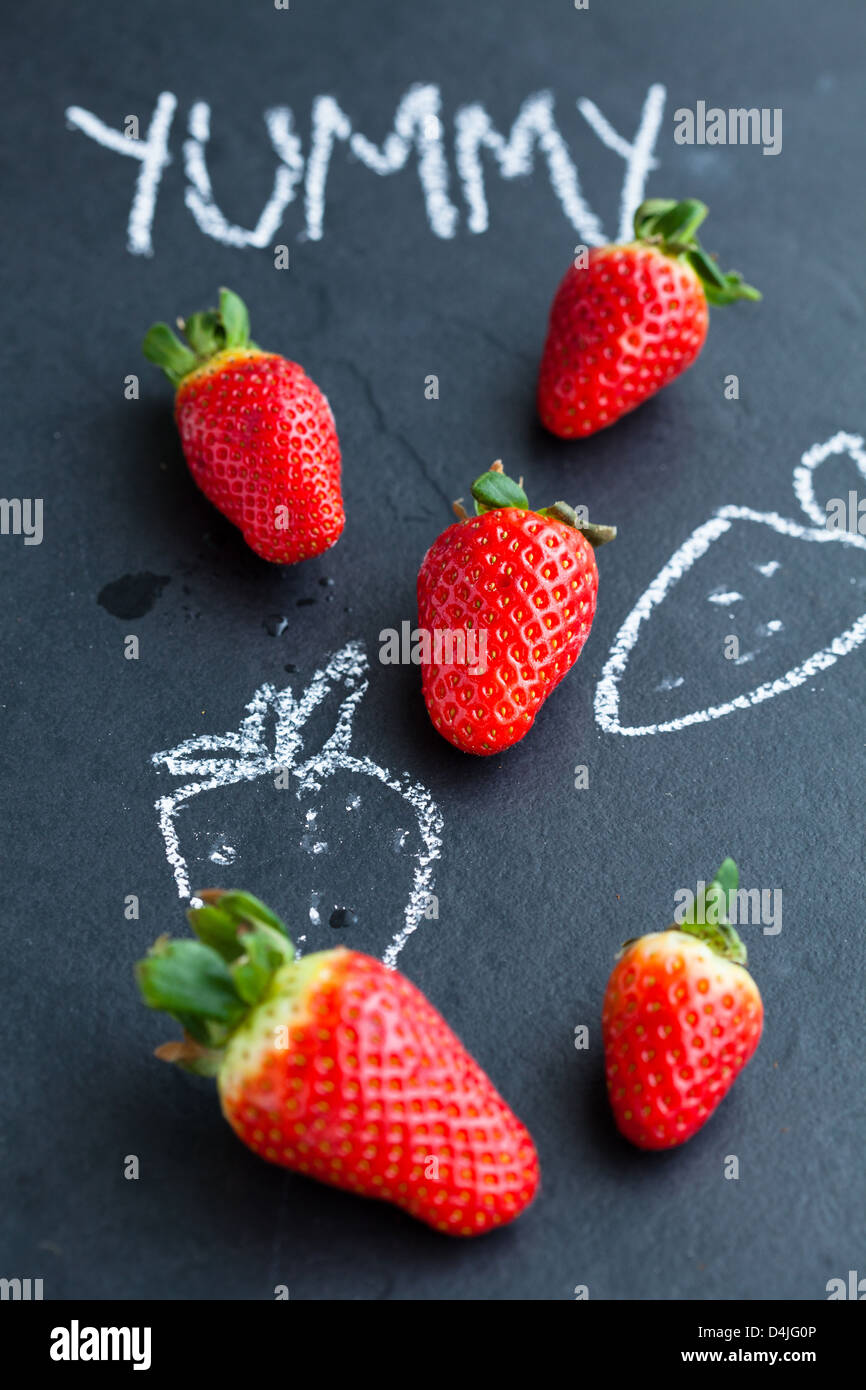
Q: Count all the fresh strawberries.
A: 5